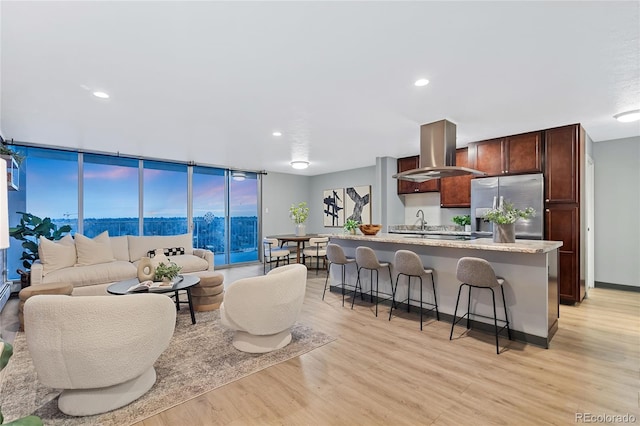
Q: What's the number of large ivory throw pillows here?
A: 2